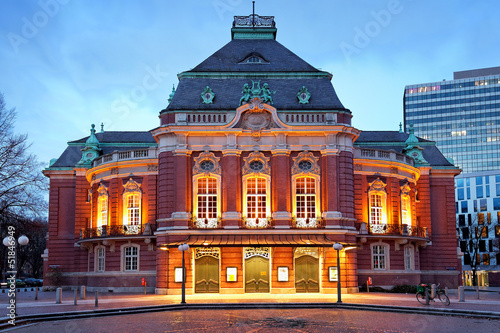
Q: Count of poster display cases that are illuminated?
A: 4